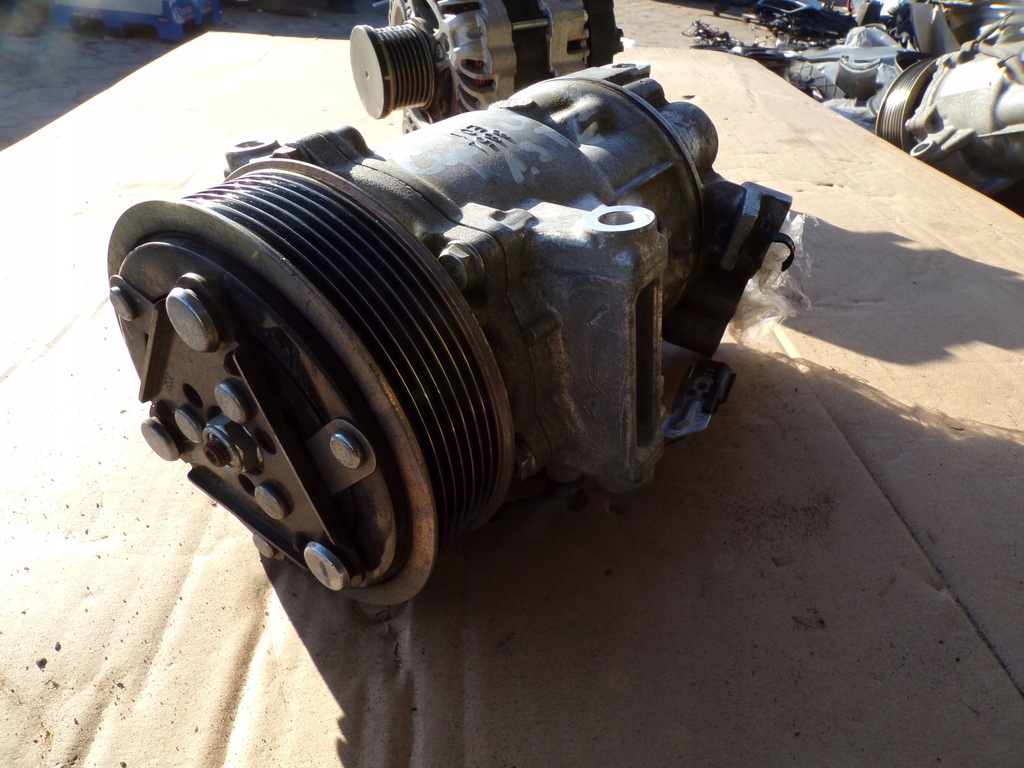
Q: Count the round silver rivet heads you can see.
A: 9